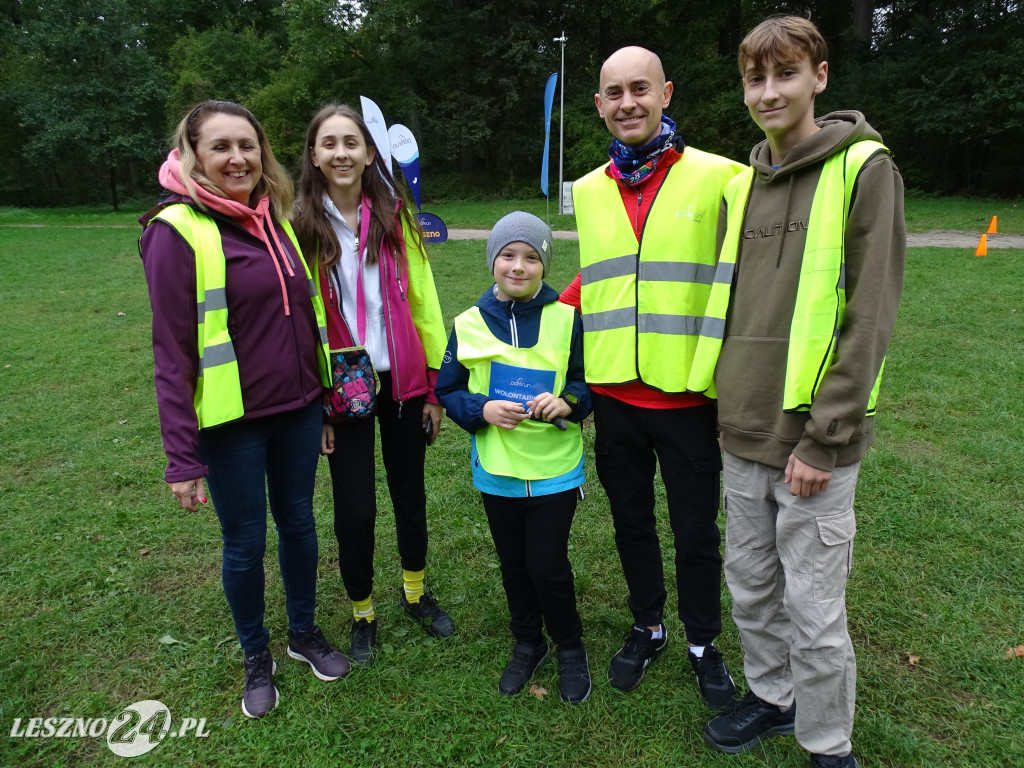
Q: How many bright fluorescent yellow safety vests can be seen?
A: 5